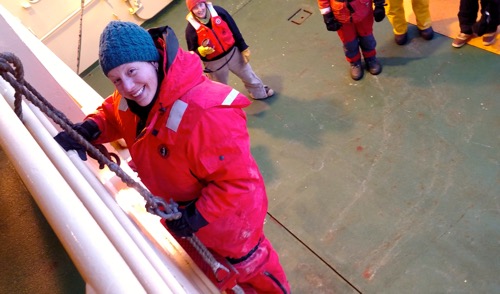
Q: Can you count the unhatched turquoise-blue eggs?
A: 0